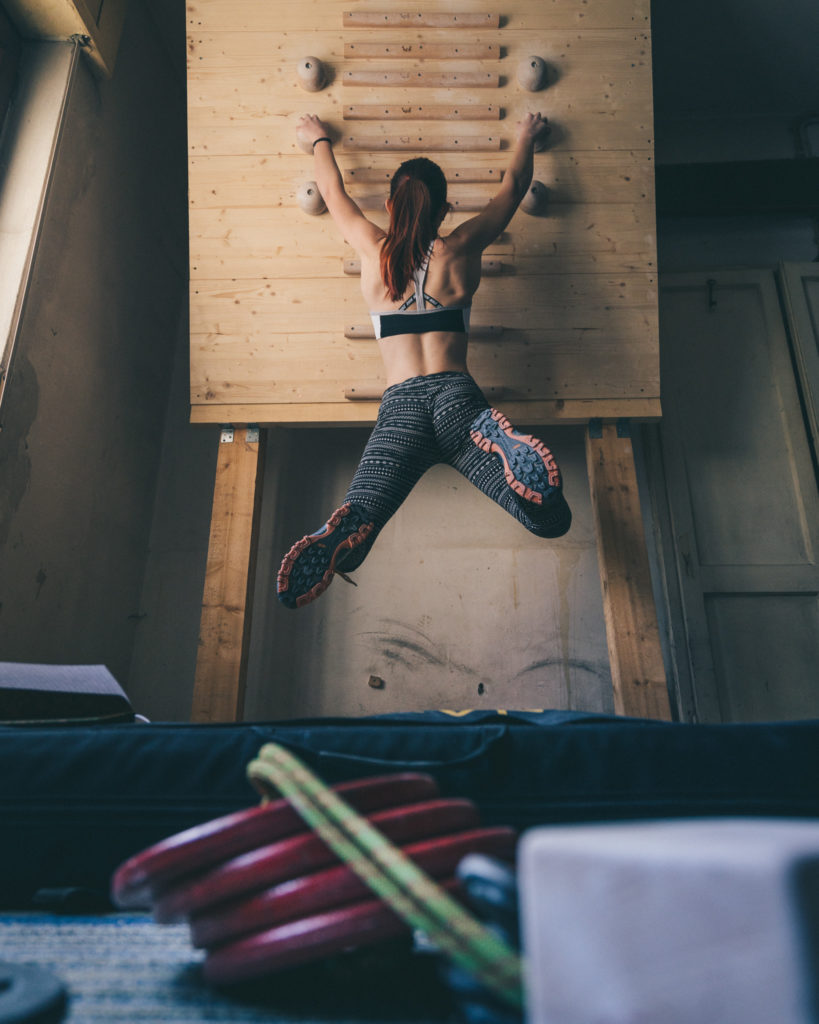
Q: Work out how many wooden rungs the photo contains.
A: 11